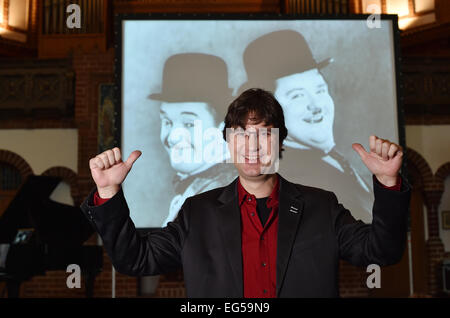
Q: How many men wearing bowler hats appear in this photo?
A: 2